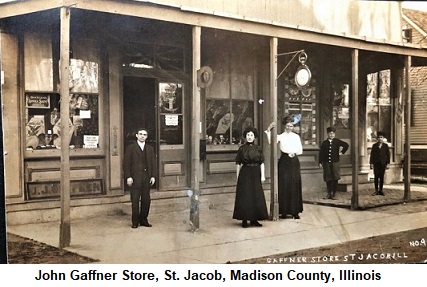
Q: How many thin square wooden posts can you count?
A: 5